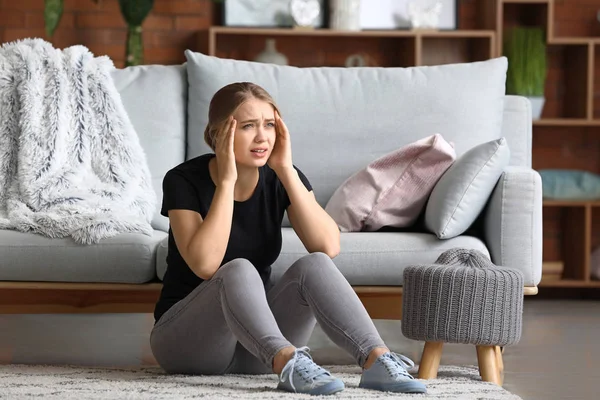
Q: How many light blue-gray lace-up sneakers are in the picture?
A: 2